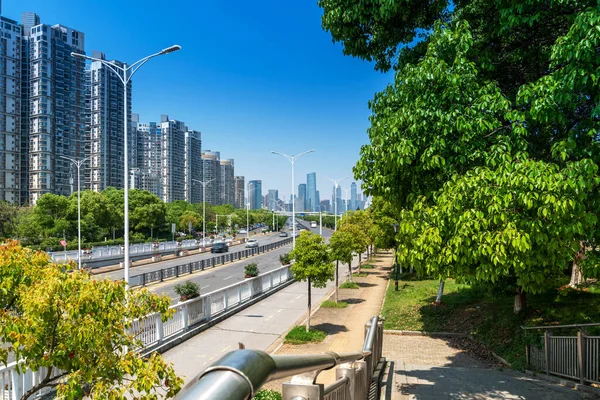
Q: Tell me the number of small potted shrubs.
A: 3